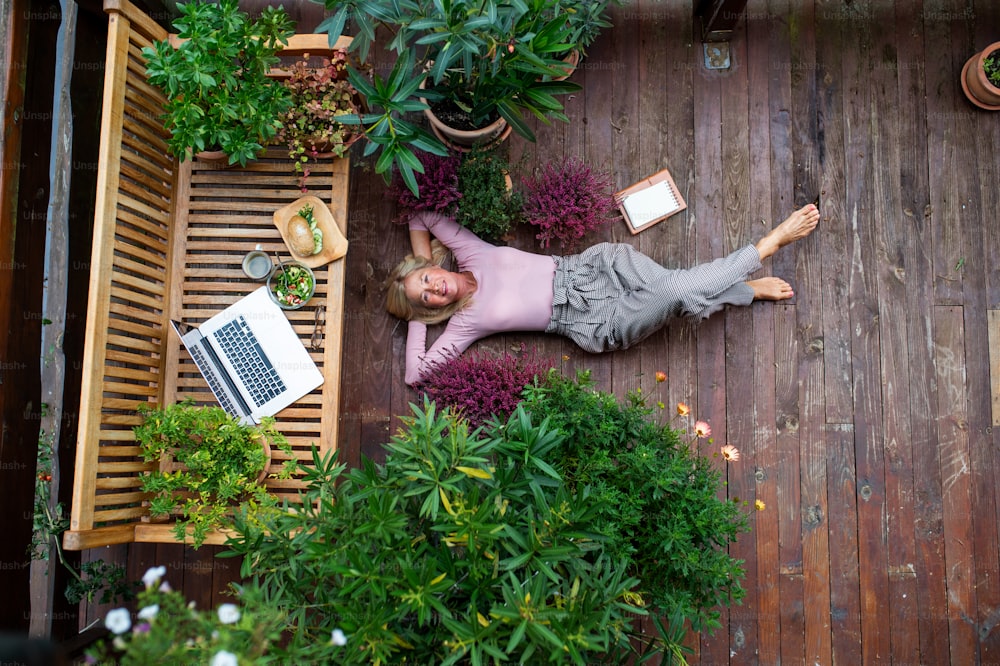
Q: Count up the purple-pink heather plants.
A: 3